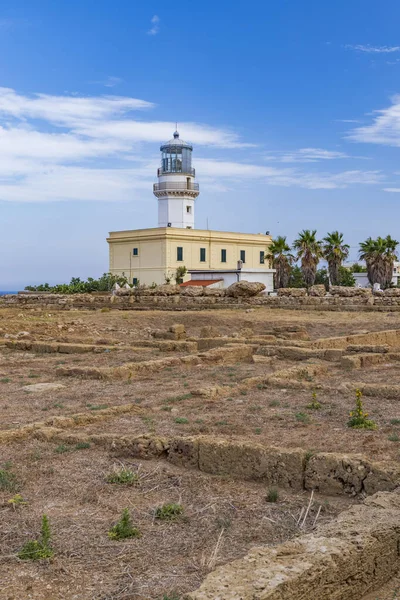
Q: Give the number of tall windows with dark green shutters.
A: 5